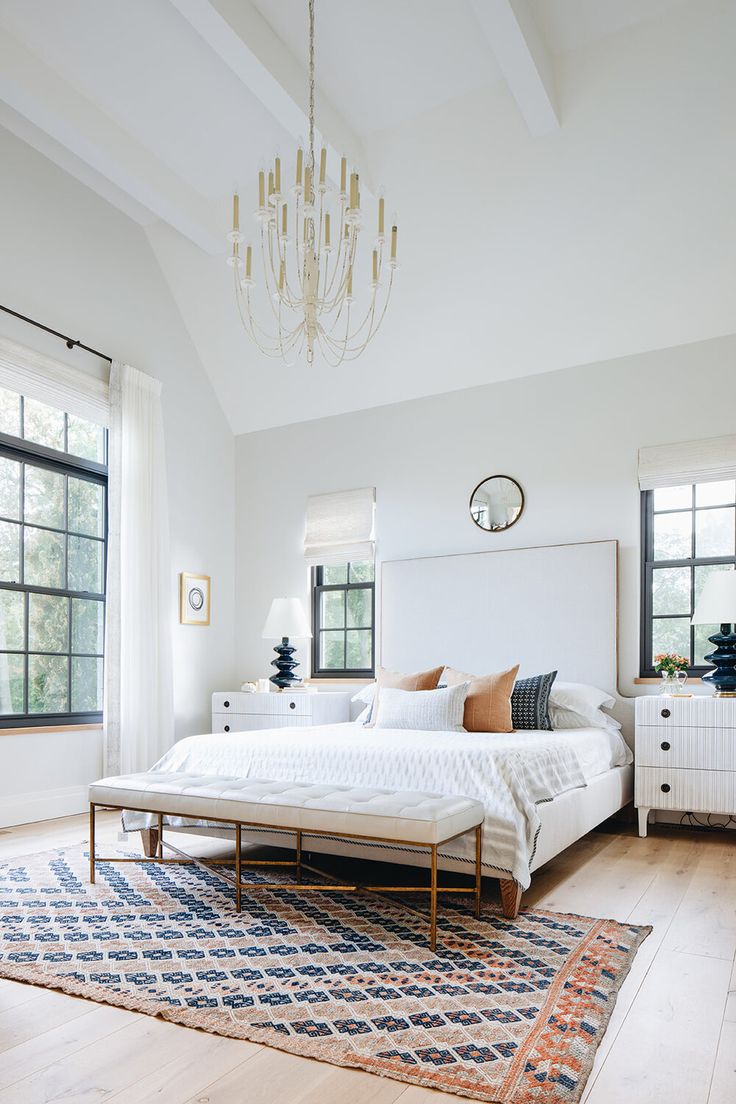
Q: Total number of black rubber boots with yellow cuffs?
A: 0